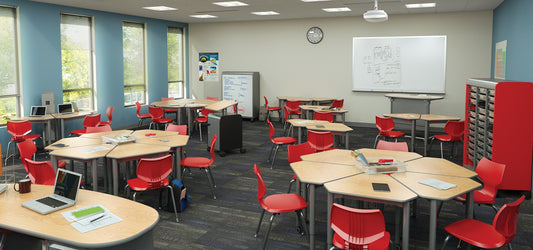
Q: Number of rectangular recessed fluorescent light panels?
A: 7